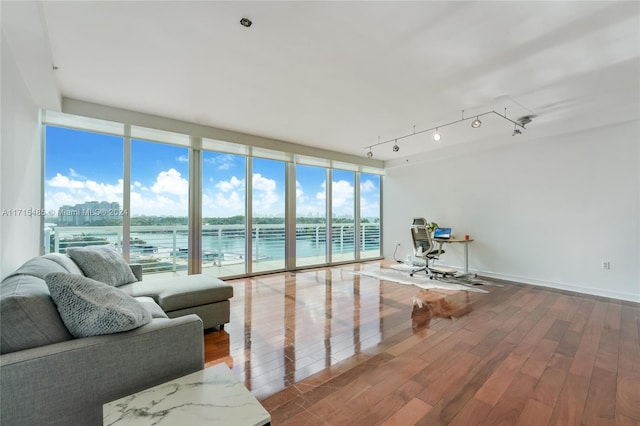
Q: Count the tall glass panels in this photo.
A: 7